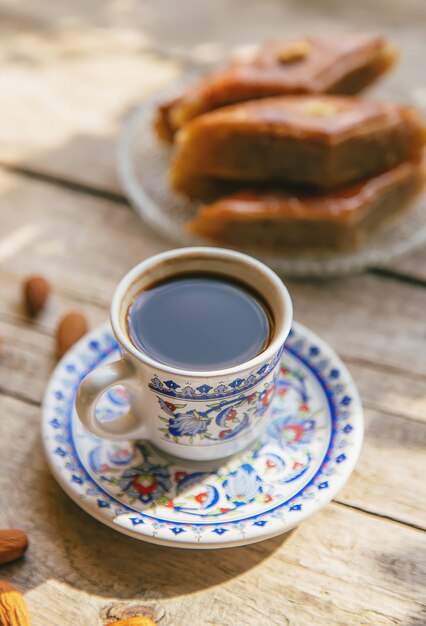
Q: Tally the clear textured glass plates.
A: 1